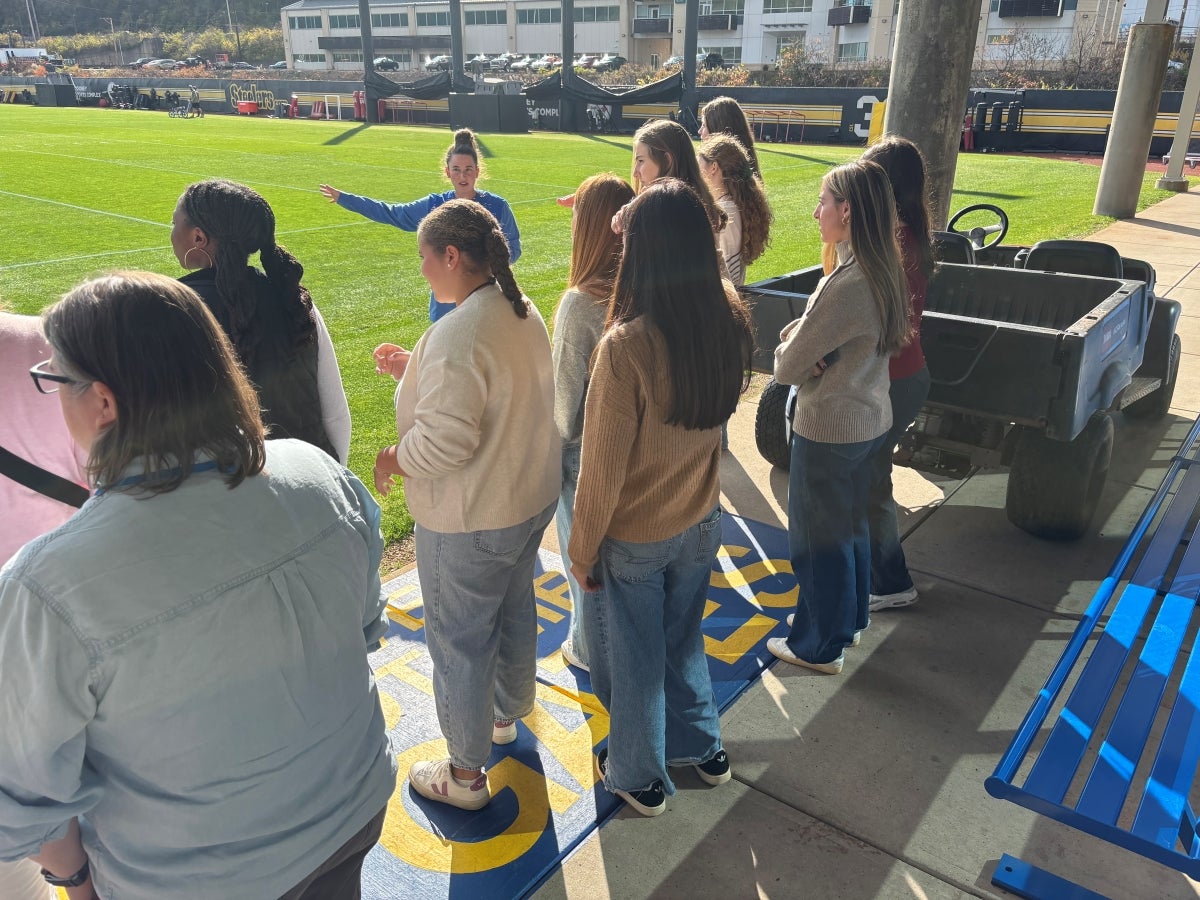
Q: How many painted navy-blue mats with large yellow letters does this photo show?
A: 1